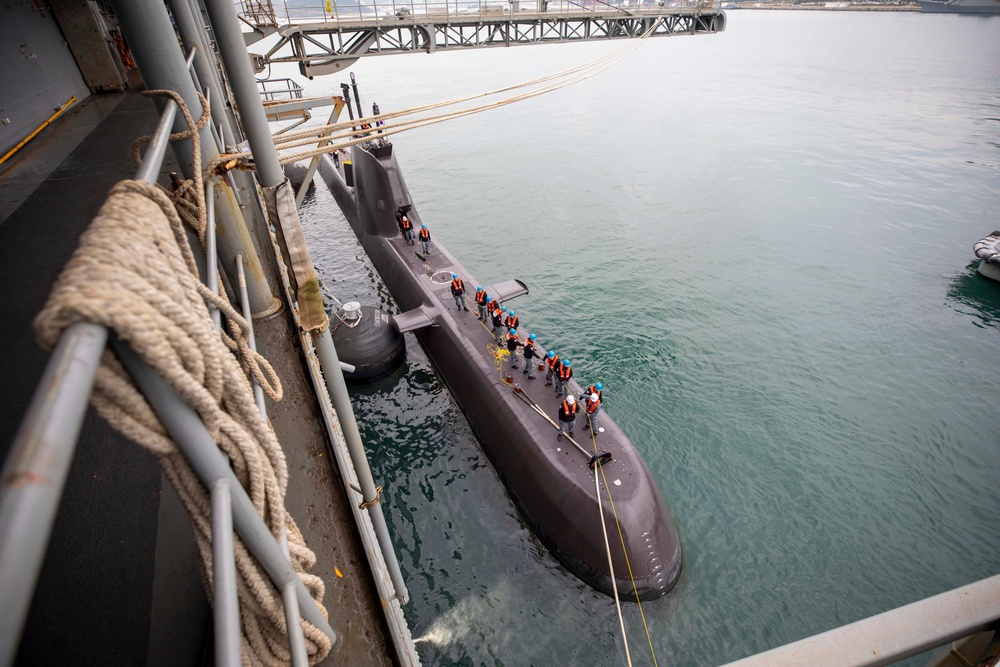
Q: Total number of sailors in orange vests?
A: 14